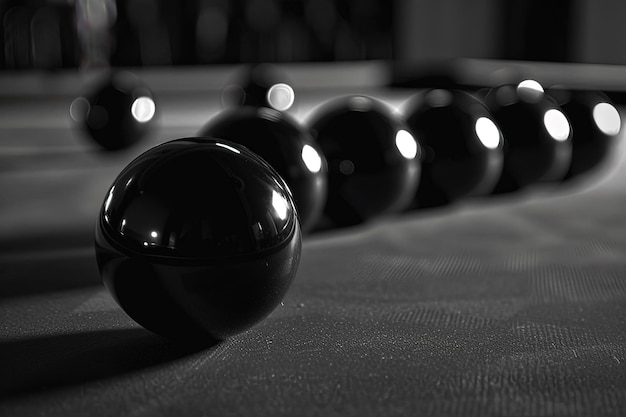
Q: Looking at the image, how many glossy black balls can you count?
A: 8